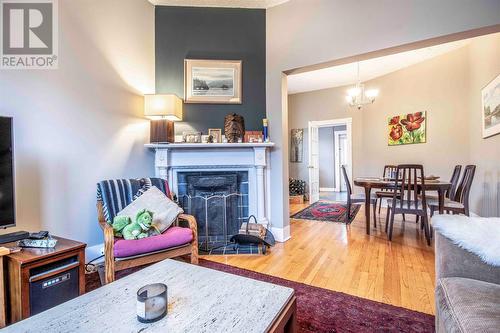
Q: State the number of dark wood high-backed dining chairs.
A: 5